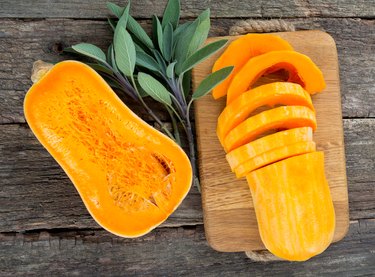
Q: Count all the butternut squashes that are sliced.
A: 1